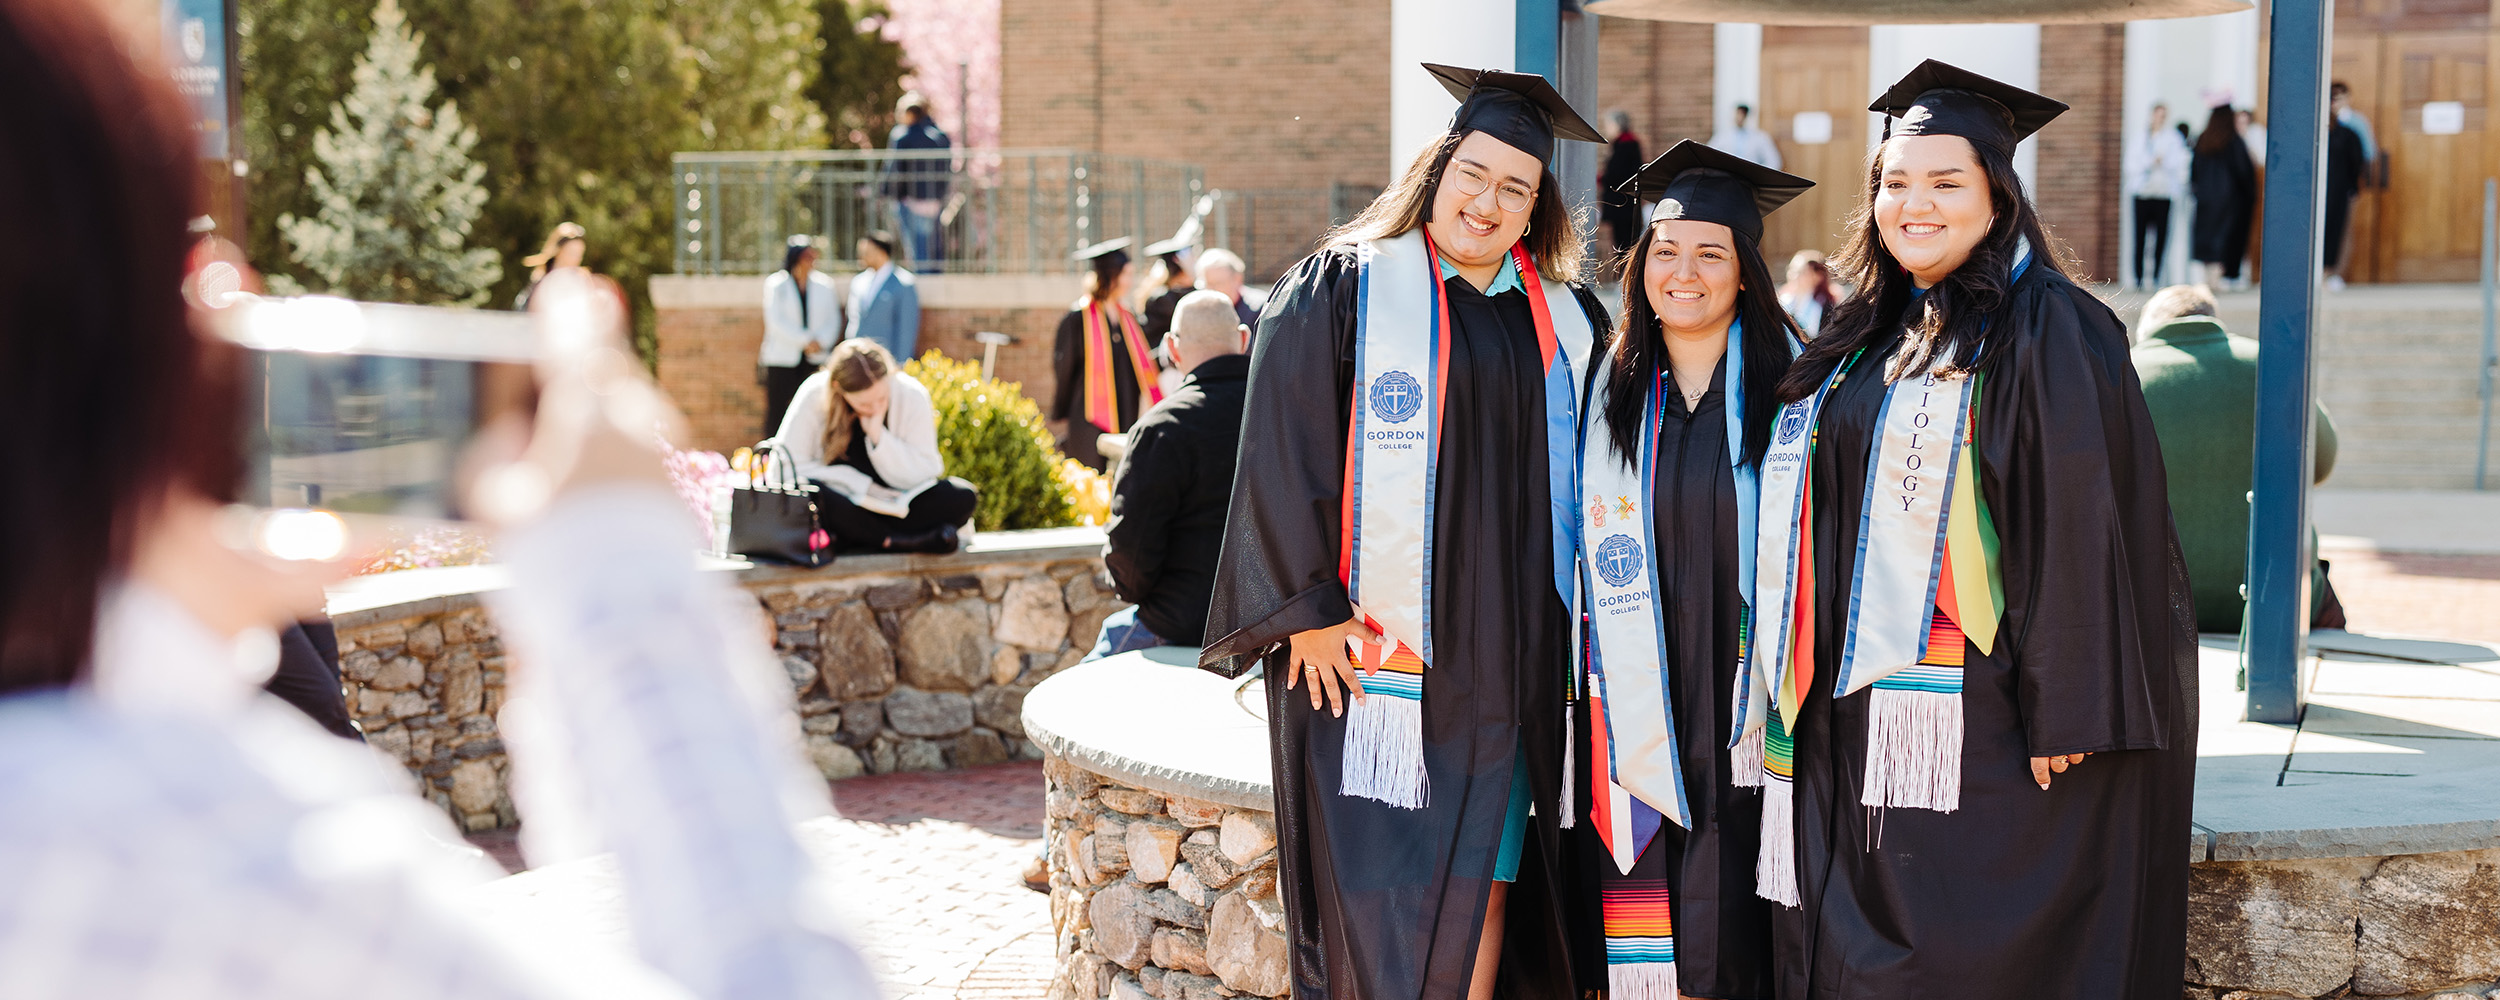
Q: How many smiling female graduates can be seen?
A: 3